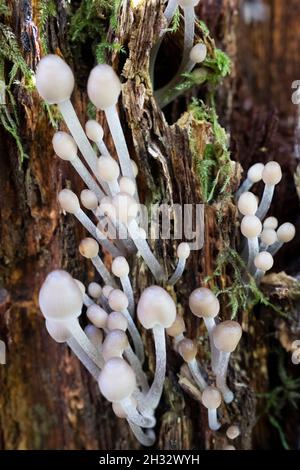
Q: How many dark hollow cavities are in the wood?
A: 1